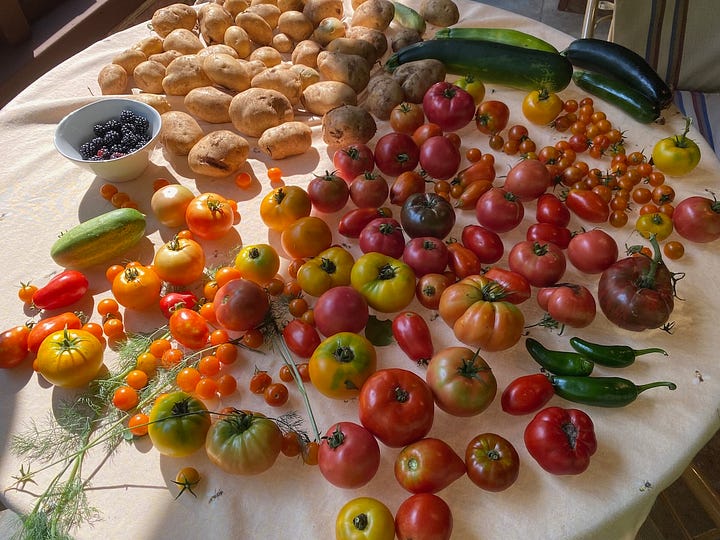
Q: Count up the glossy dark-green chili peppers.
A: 3